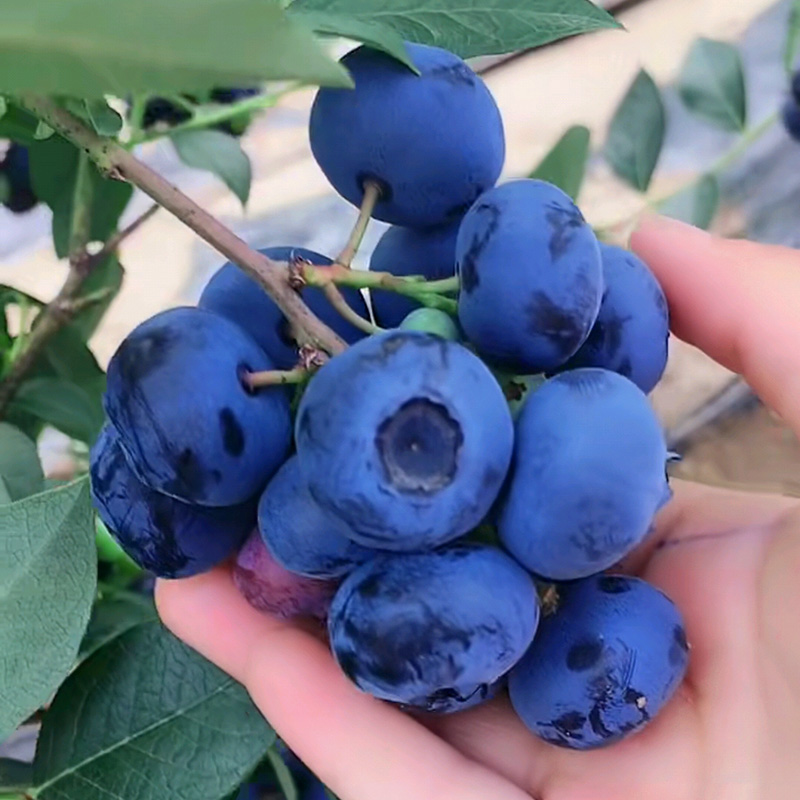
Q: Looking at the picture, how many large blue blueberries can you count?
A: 12